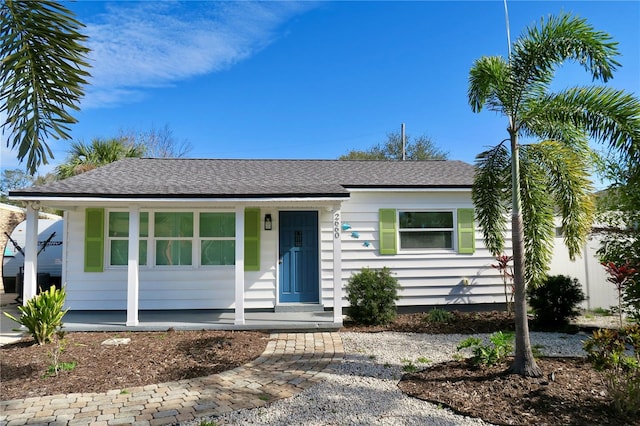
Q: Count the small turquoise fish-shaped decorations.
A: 3